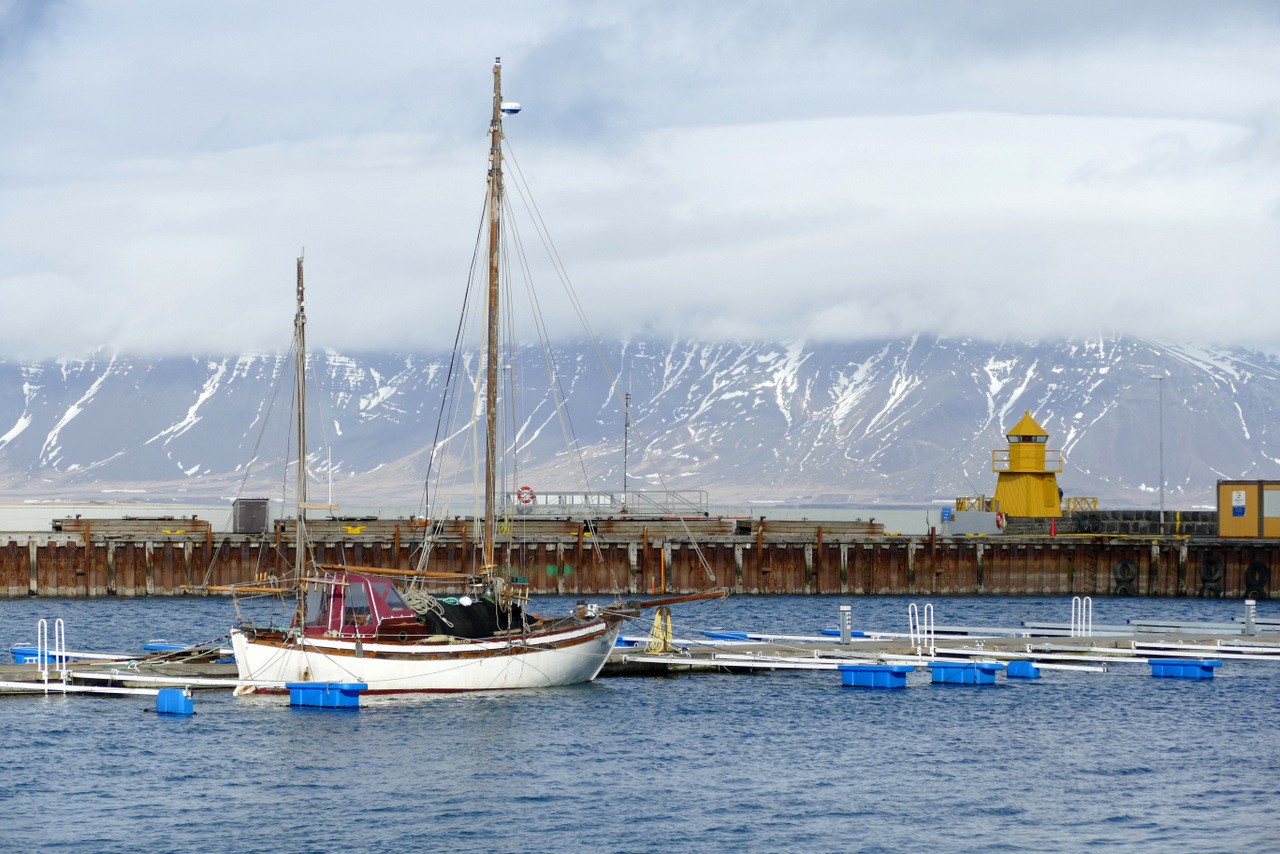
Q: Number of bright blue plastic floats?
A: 11